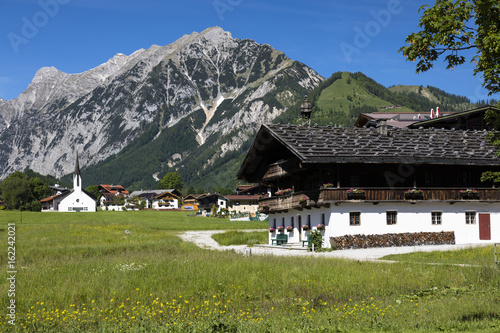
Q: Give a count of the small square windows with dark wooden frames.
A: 4